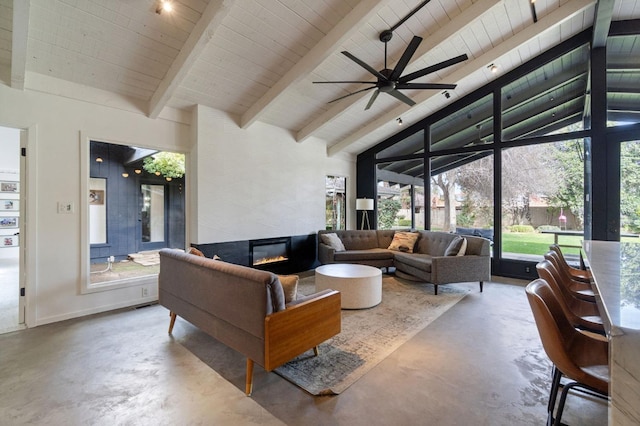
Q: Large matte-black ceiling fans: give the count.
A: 1